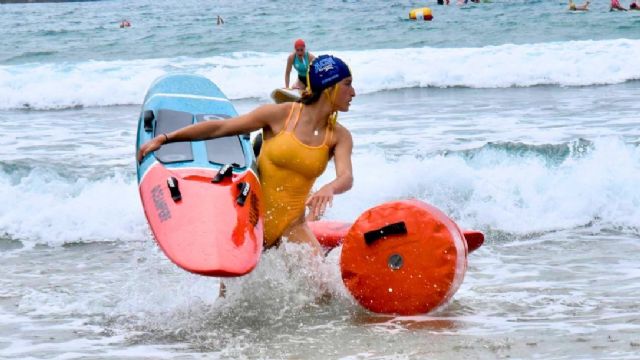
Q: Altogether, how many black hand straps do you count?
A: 5